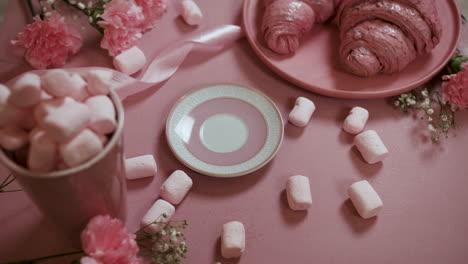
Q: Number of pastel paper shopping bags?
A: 0